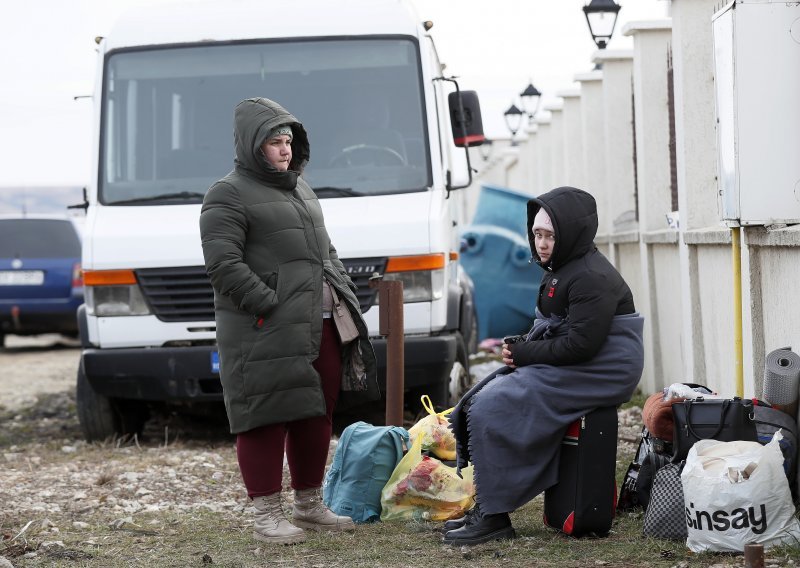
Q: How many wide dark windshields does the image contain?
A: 1